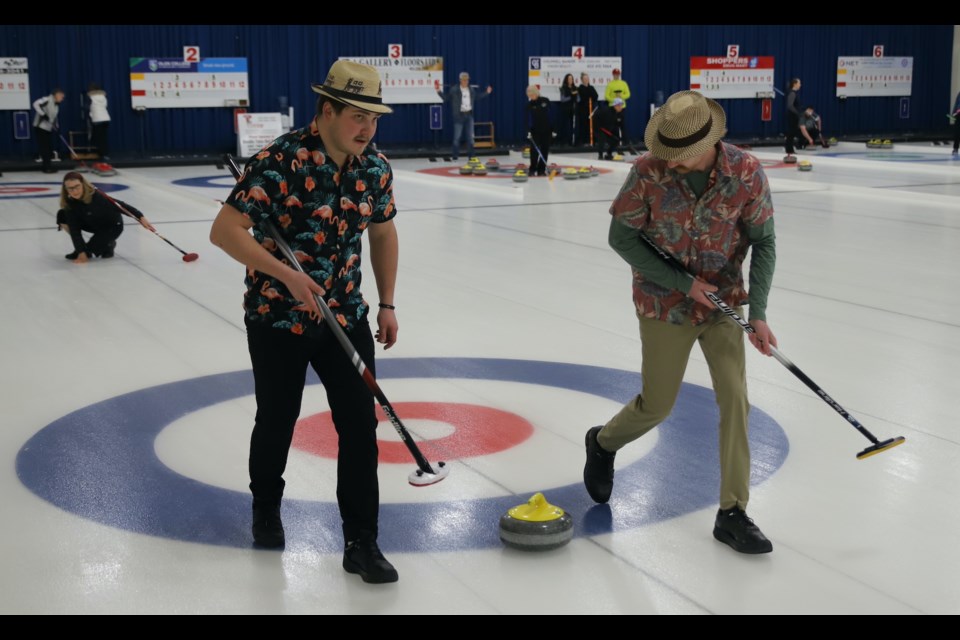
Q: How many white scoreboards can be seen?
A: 6